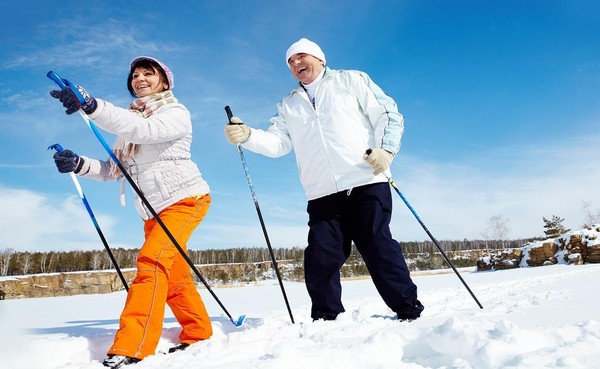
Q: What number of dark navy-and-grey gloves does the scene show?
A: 2